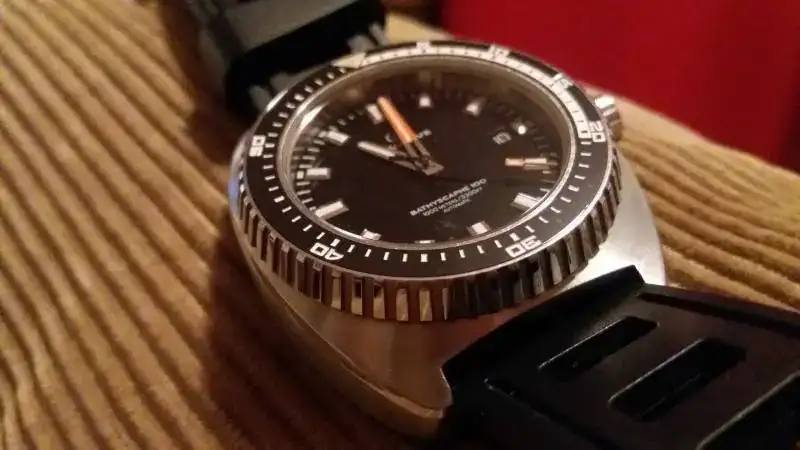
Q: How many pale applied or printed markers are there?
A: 12